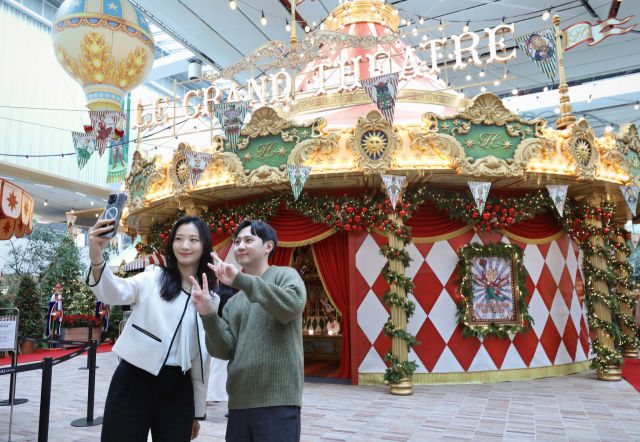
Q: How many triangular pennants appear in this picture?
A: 11